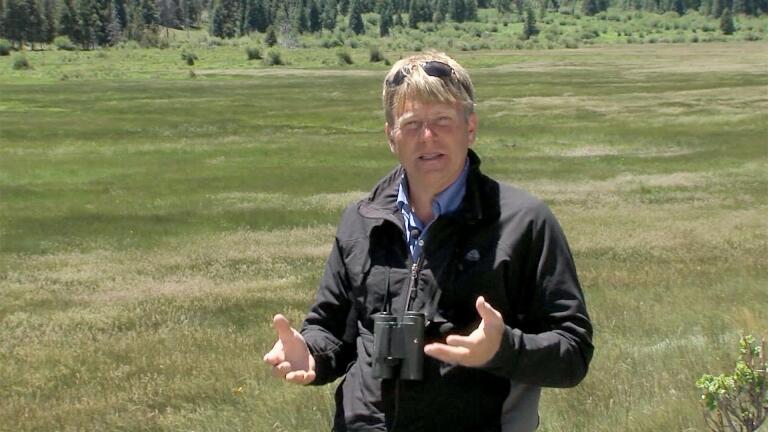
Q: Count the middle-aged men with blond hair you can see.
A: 1